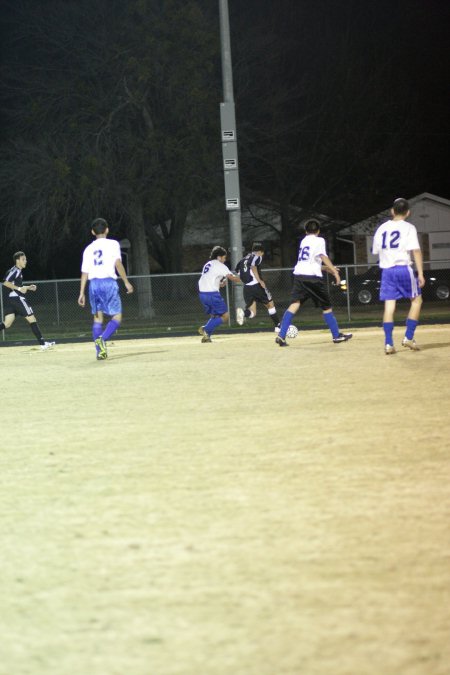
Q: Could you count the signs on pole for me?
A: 3